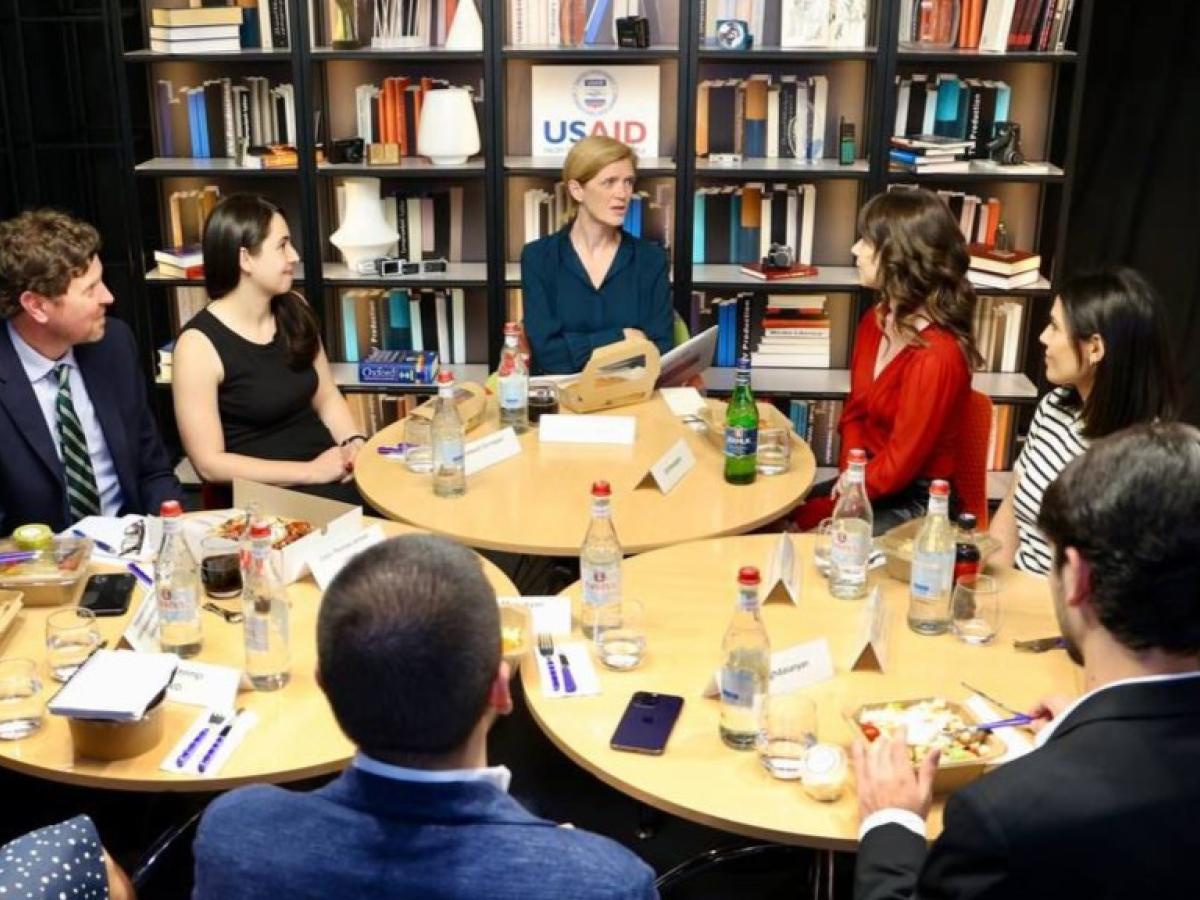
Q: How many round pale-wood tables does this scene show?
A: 3